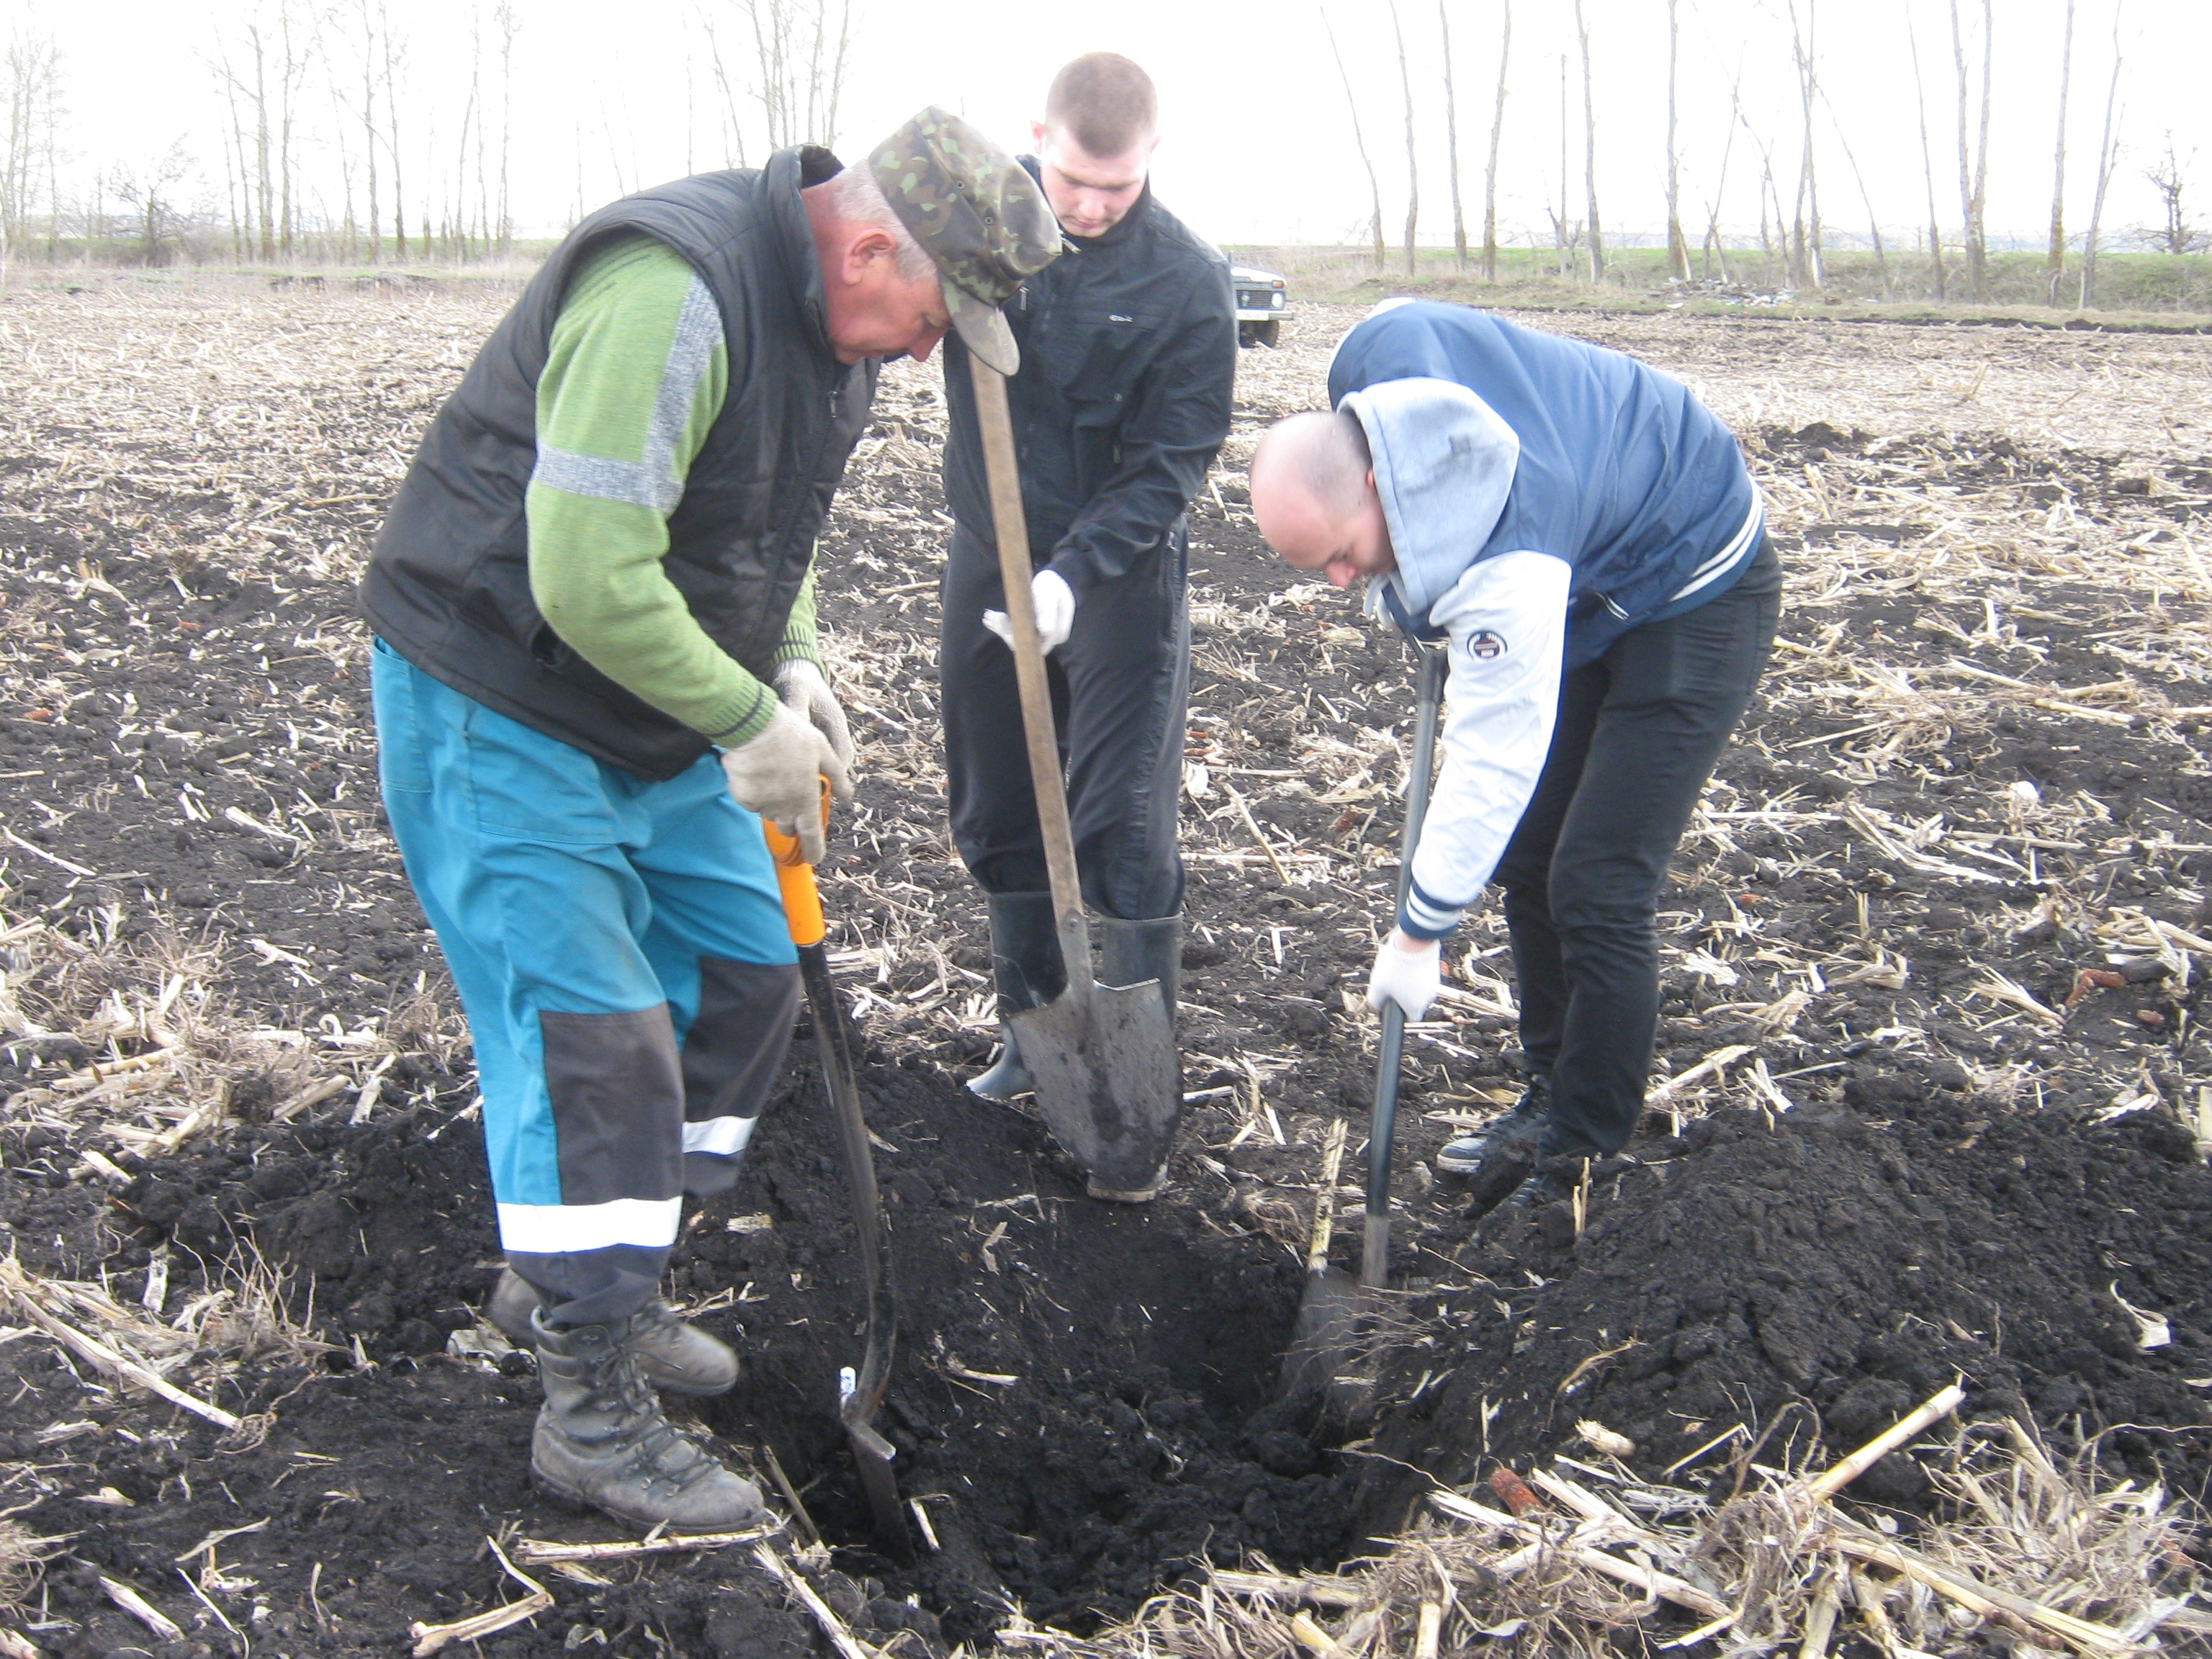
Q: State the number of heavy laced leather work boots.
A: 2